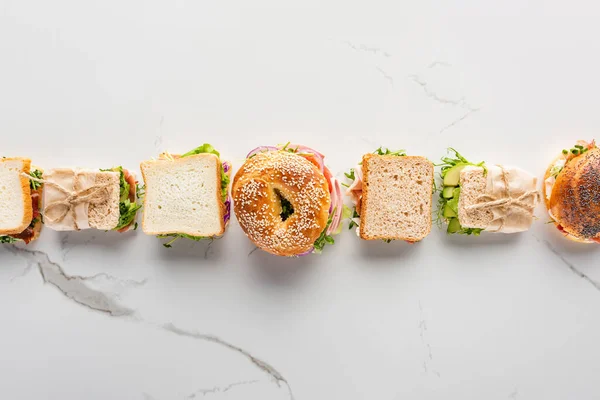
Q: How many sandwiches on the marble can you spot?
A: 7